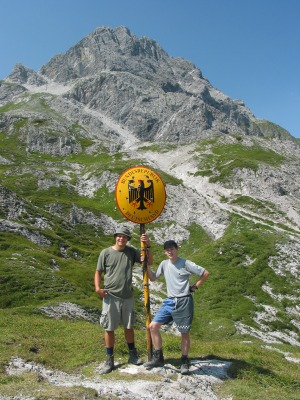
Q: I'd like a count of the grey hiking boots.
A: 4